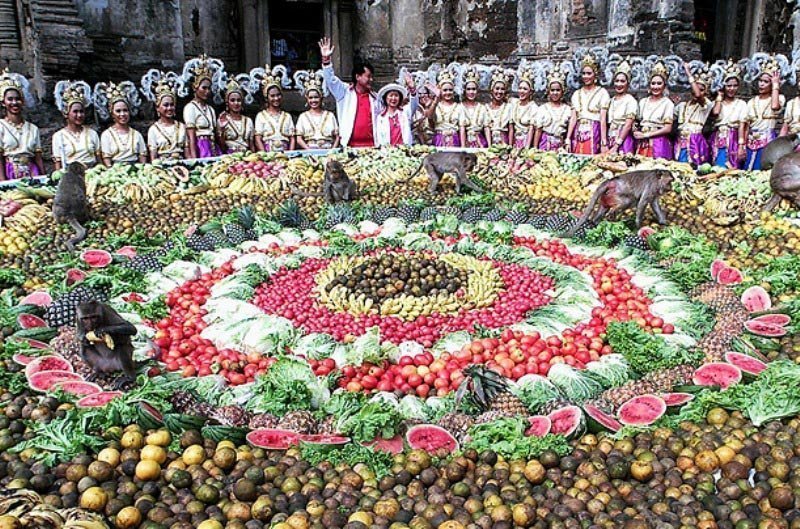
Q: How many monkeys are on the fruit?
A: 7